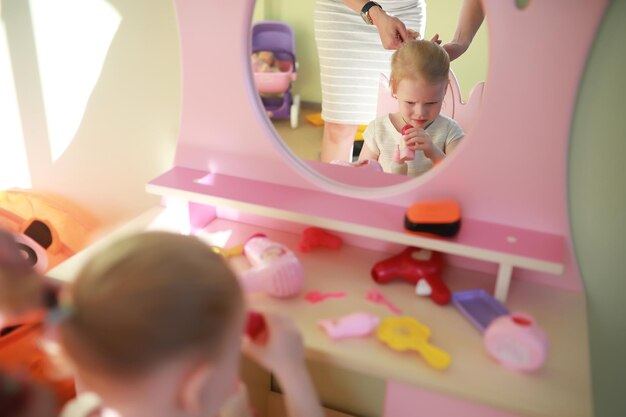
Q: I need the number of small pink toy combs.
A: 2